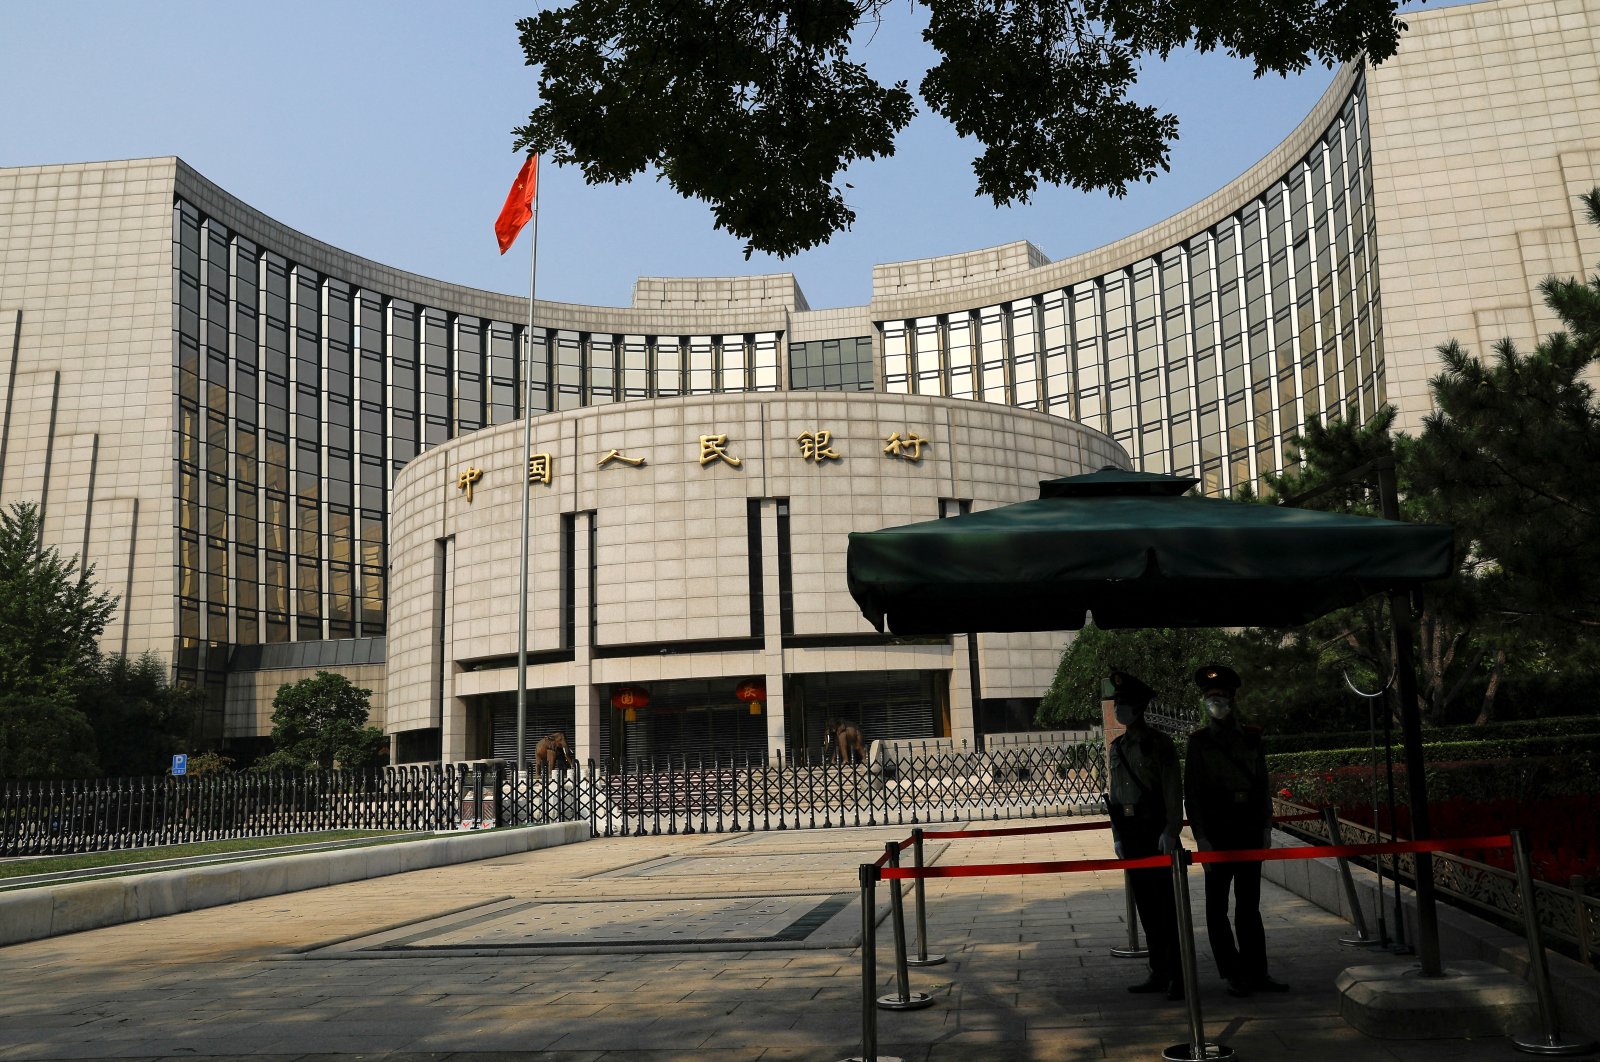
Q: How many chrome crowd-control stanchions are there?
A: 7